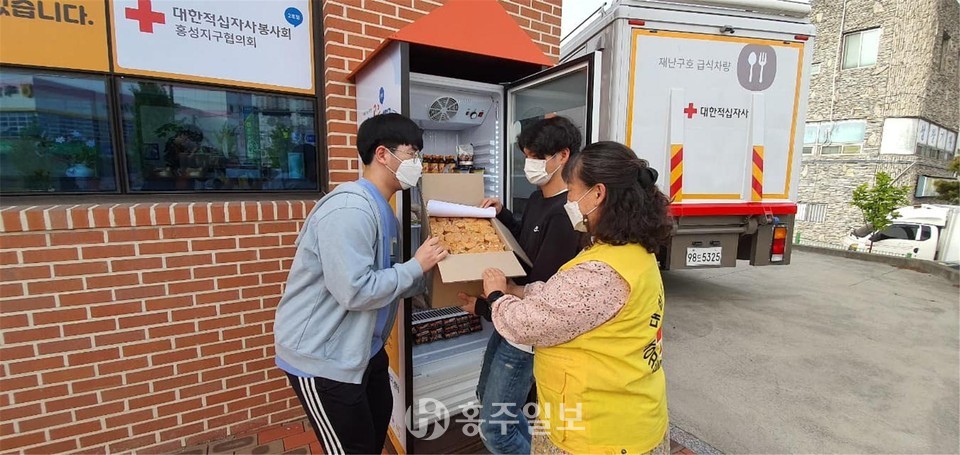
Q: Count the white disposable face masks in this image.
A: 3